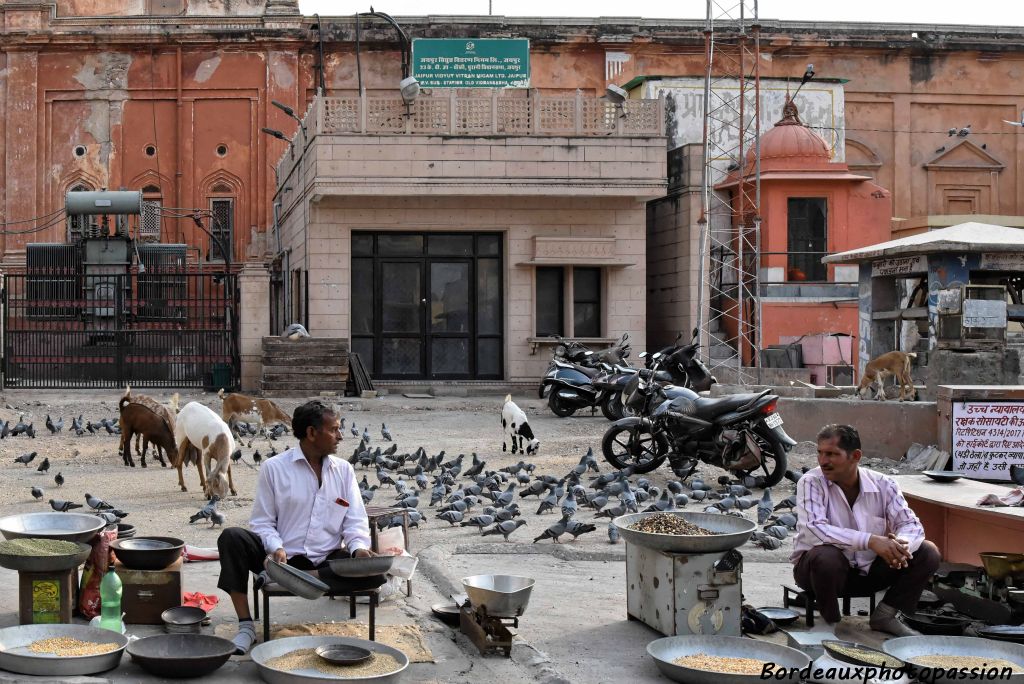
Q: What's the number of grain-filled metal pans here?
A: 7